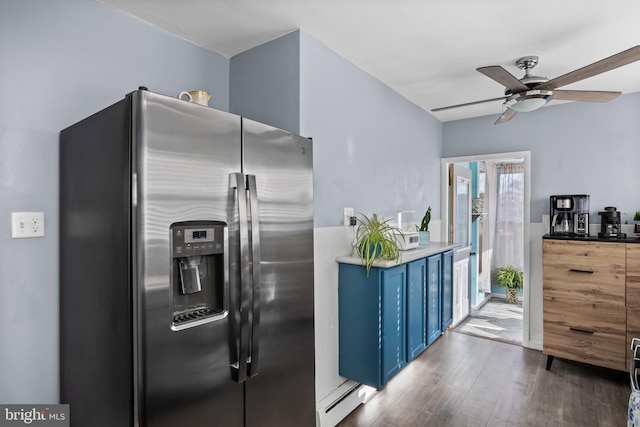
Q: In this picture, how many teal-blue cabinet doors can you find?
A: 4